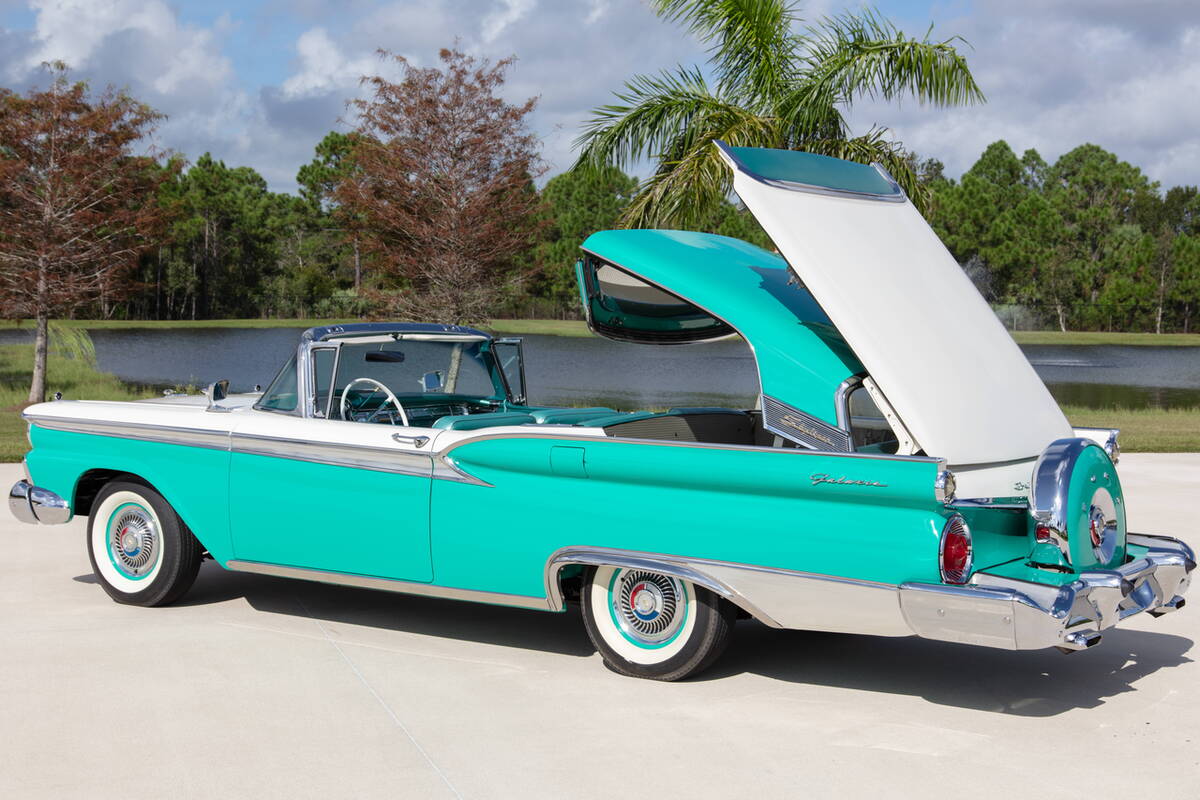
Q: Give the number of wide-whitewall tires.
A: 2